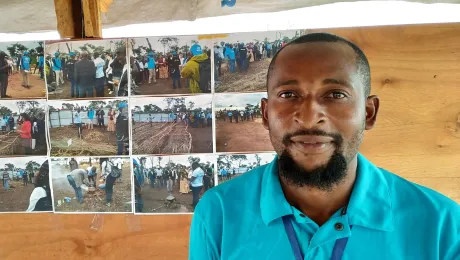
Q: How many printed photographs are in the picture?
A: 12